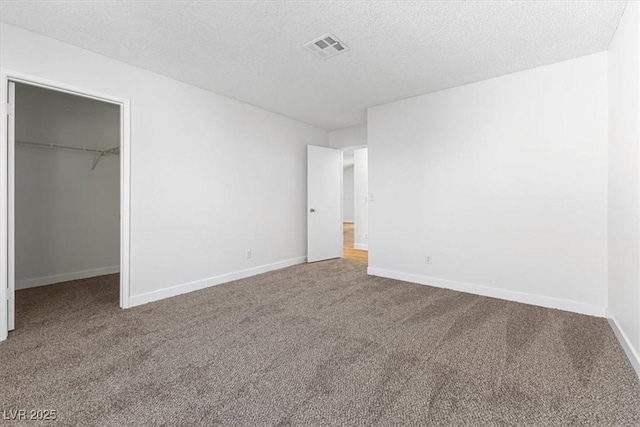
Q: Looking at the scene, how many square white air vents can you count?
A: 1